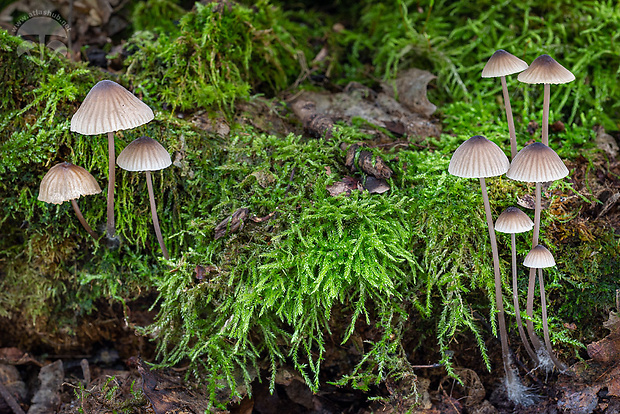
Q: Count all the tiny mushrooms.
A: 9